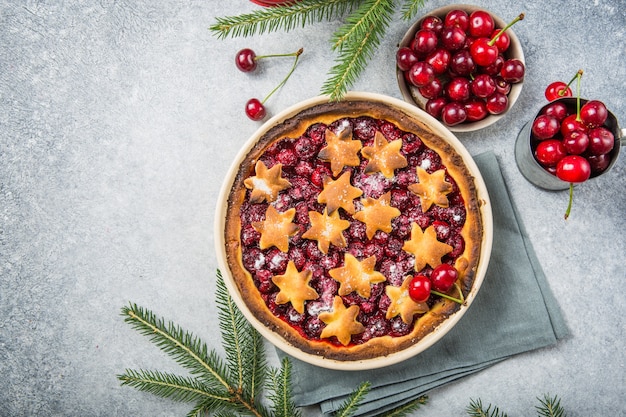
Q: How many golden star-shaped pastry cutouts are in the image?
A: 13